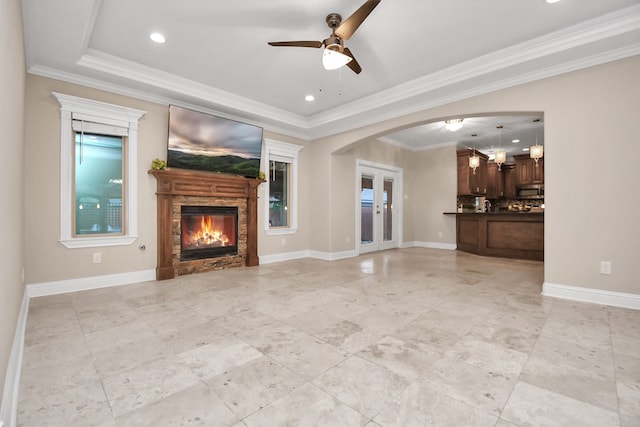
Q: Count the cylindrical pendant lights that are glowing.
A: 3